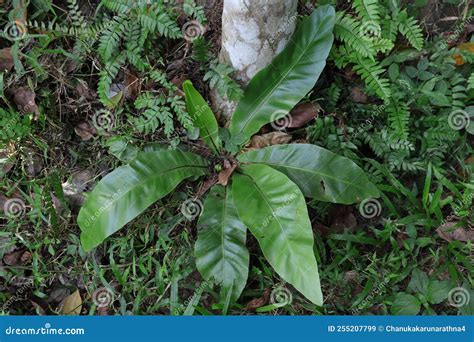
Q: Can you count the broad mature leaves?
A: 5